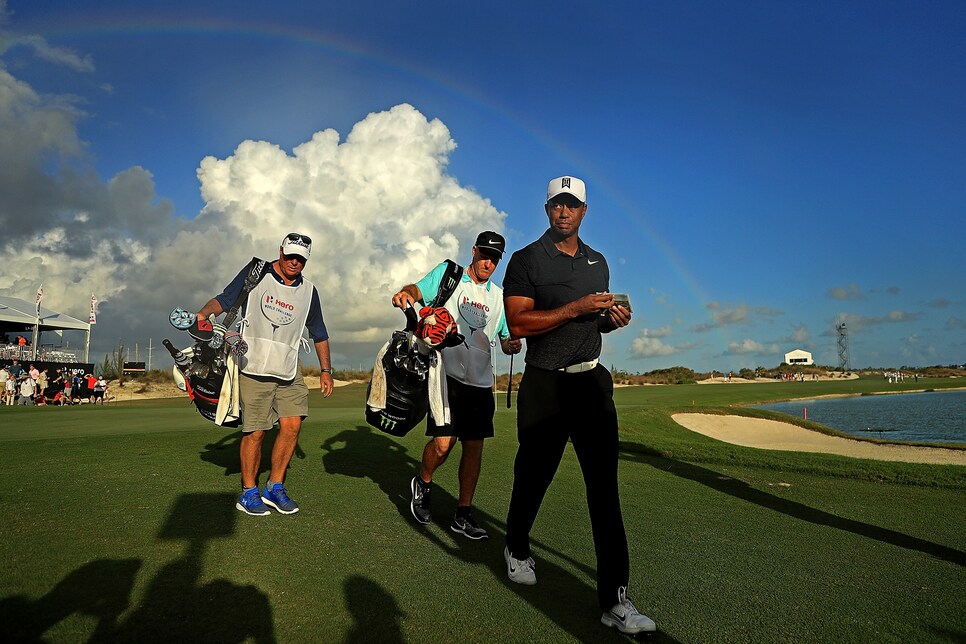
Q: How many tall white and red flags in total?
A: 2